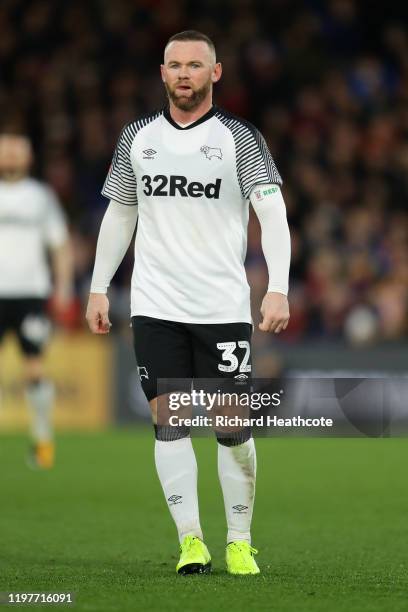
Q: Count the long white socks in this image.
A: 3